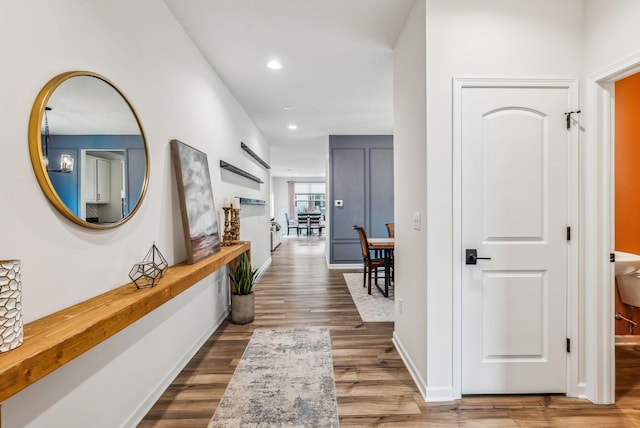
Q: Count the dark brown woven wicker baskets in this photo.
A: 0